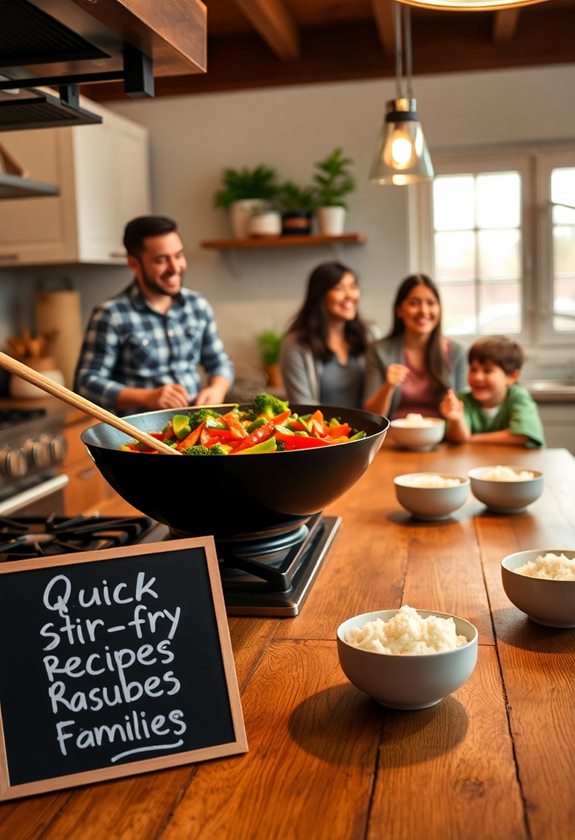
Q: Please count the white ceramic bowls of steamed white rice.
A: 5